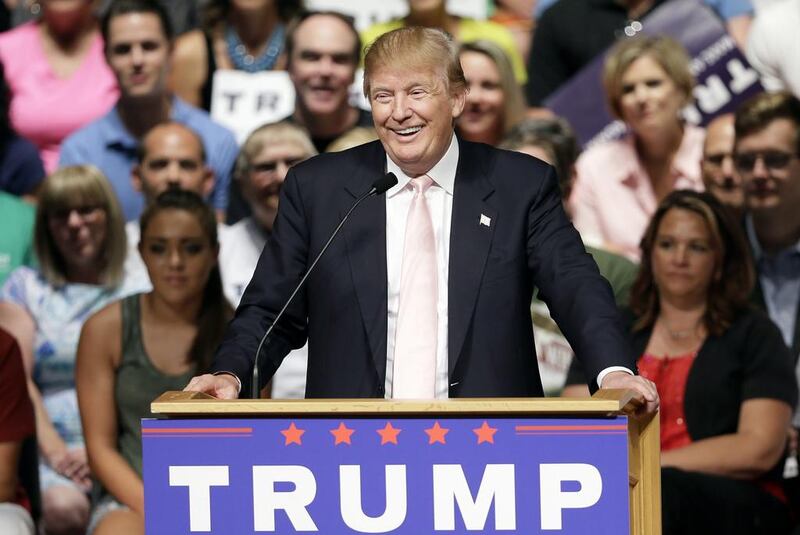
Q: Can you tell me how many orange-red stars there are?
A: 5